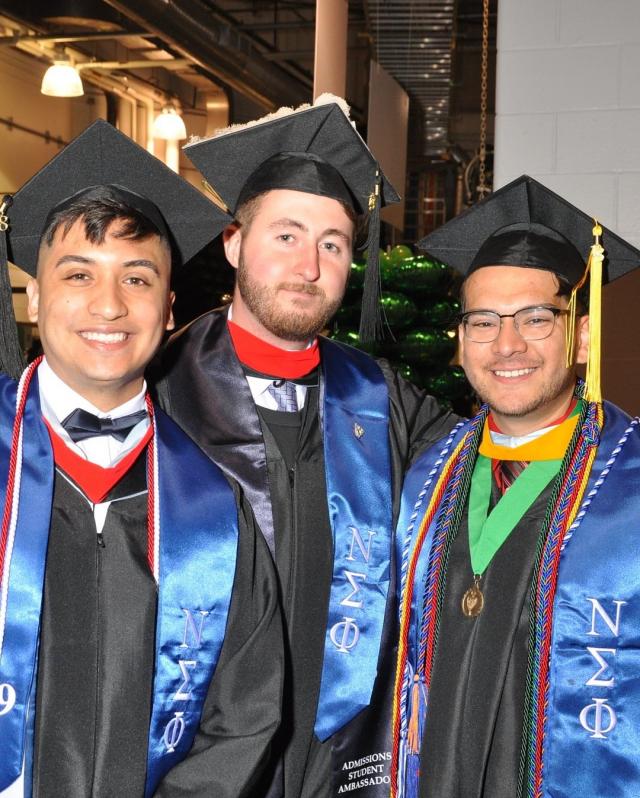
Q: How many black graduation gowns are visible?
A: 3